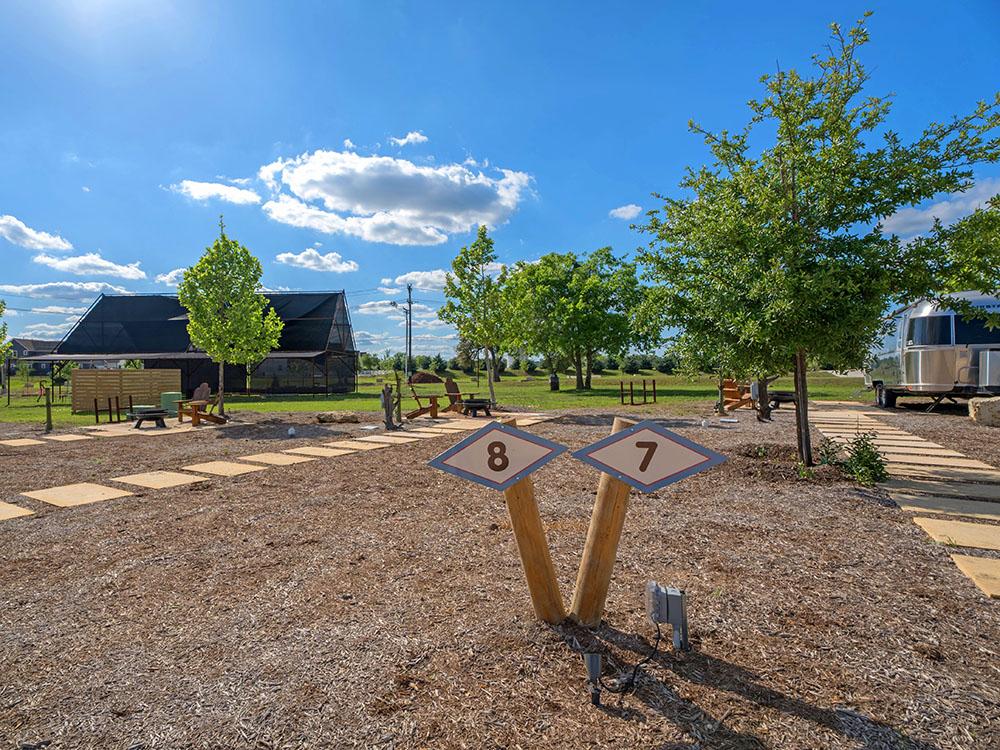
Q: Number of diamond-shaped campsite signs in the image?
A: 2